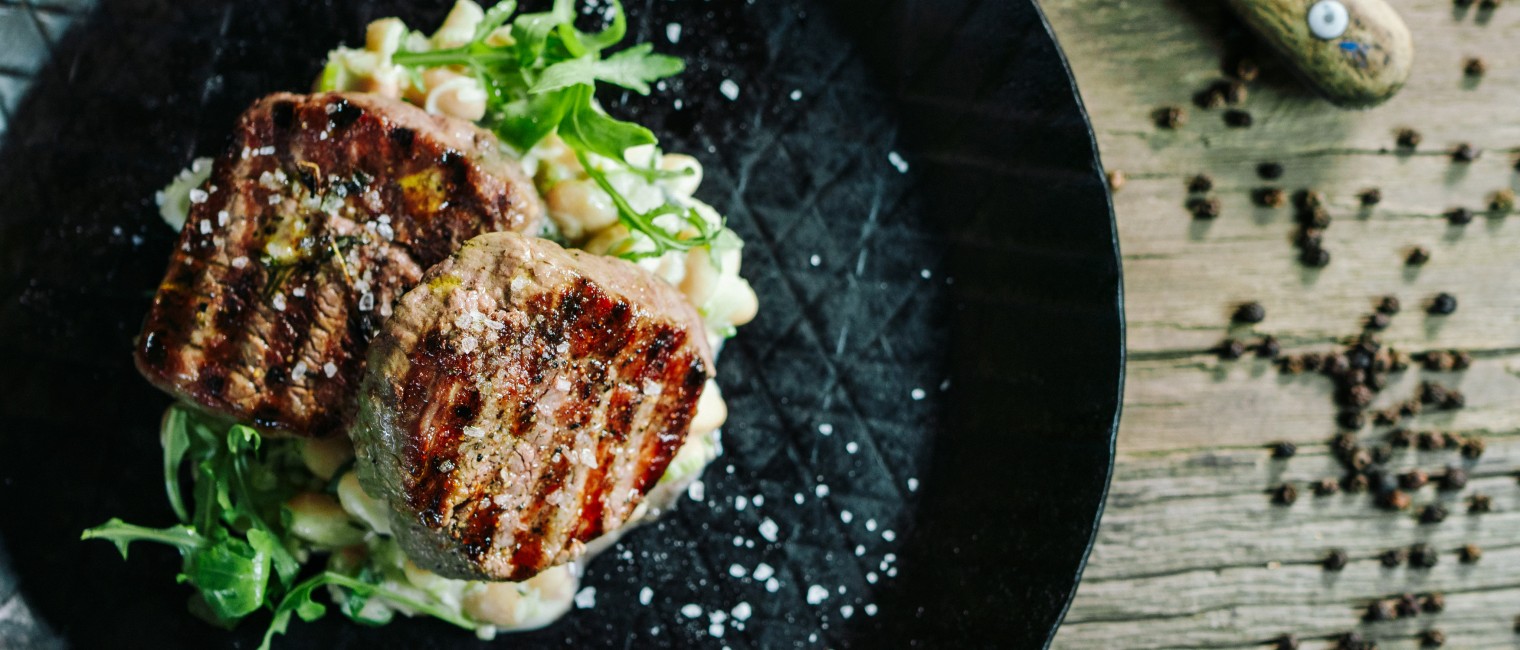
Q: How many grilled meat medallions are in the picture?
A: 2